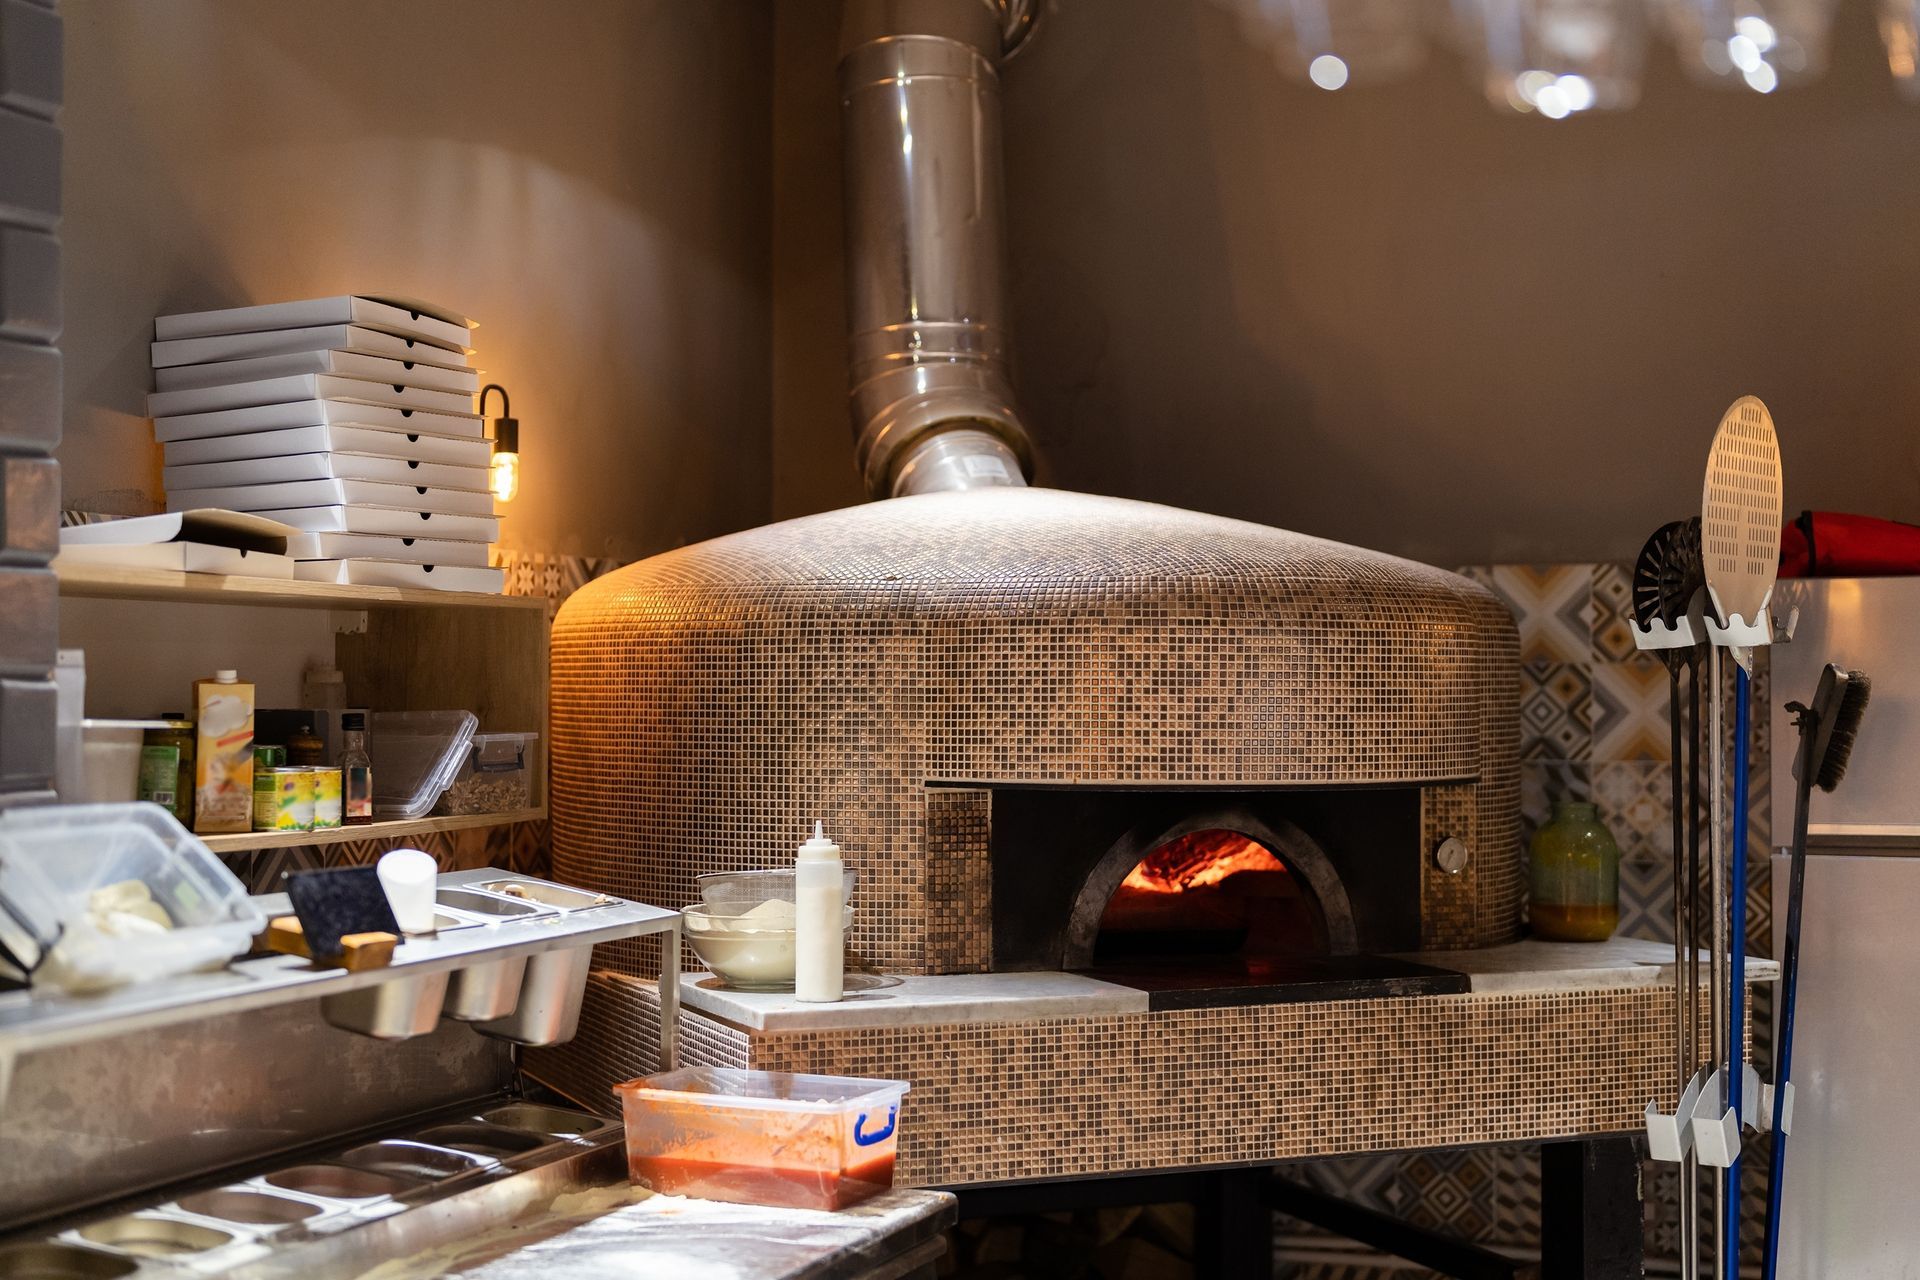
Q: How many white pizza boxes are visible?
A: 12